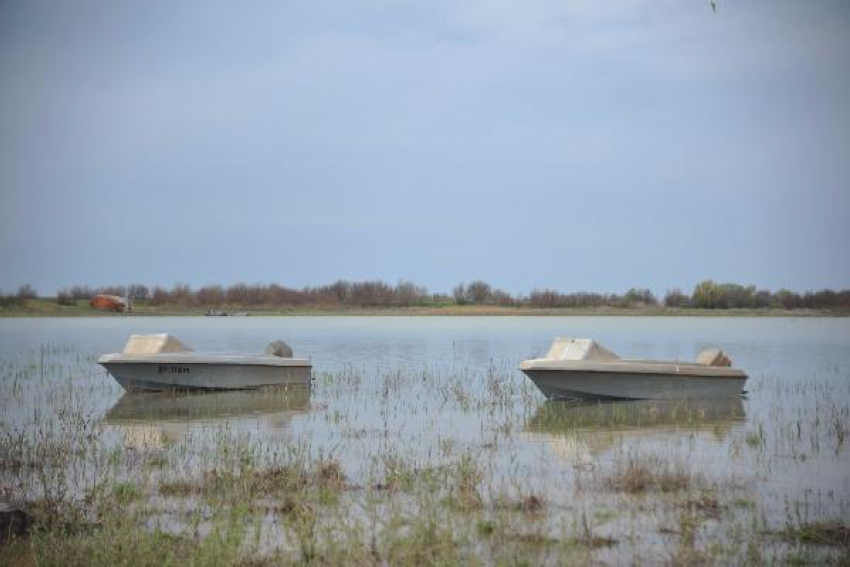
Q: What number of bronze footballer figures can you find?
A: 0